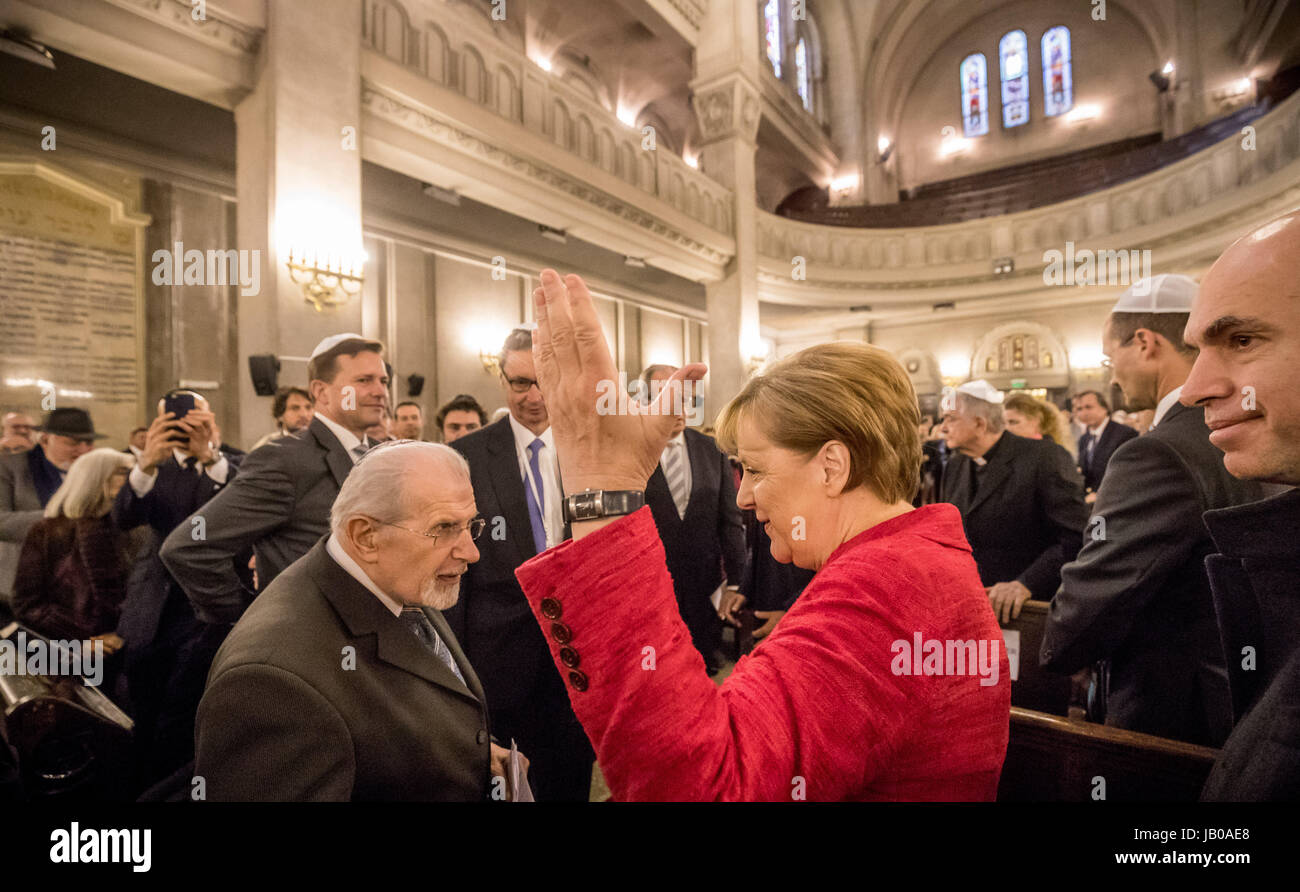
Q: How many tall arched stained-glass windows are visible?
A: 5